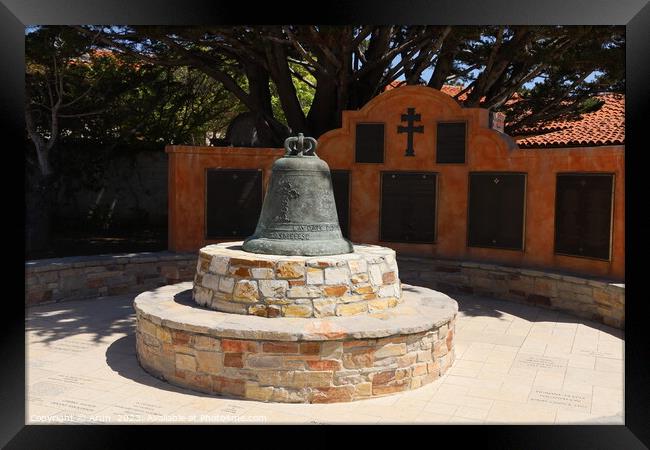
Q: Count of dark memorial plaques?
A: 7